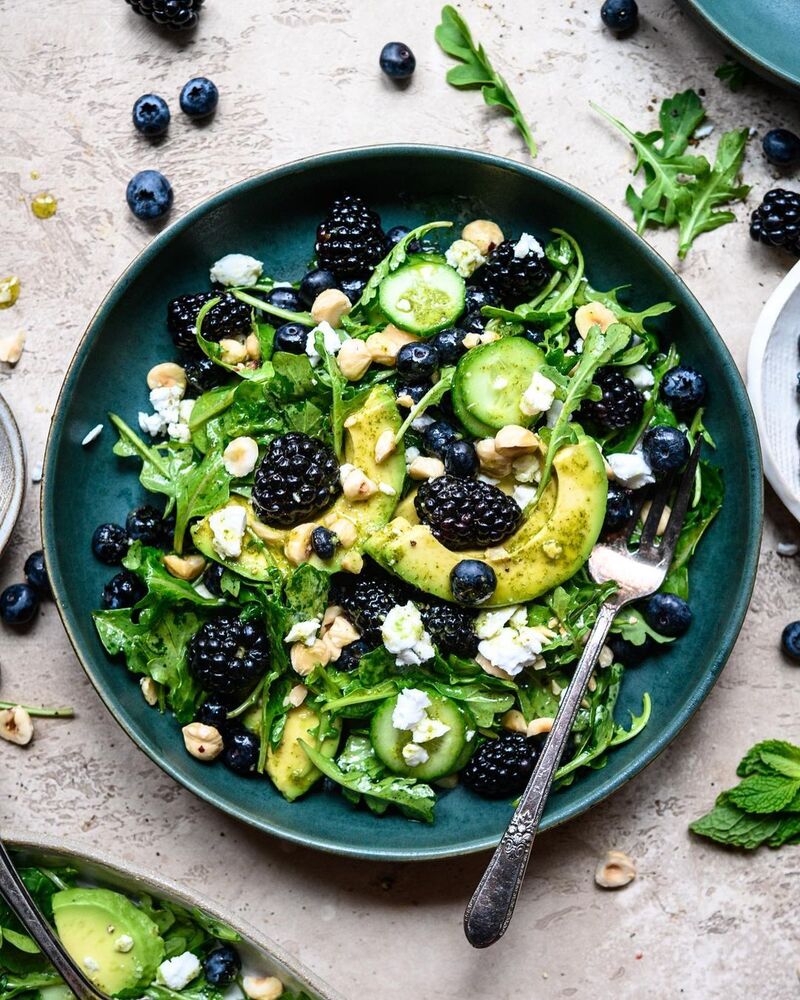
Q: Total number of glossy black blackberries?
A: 12